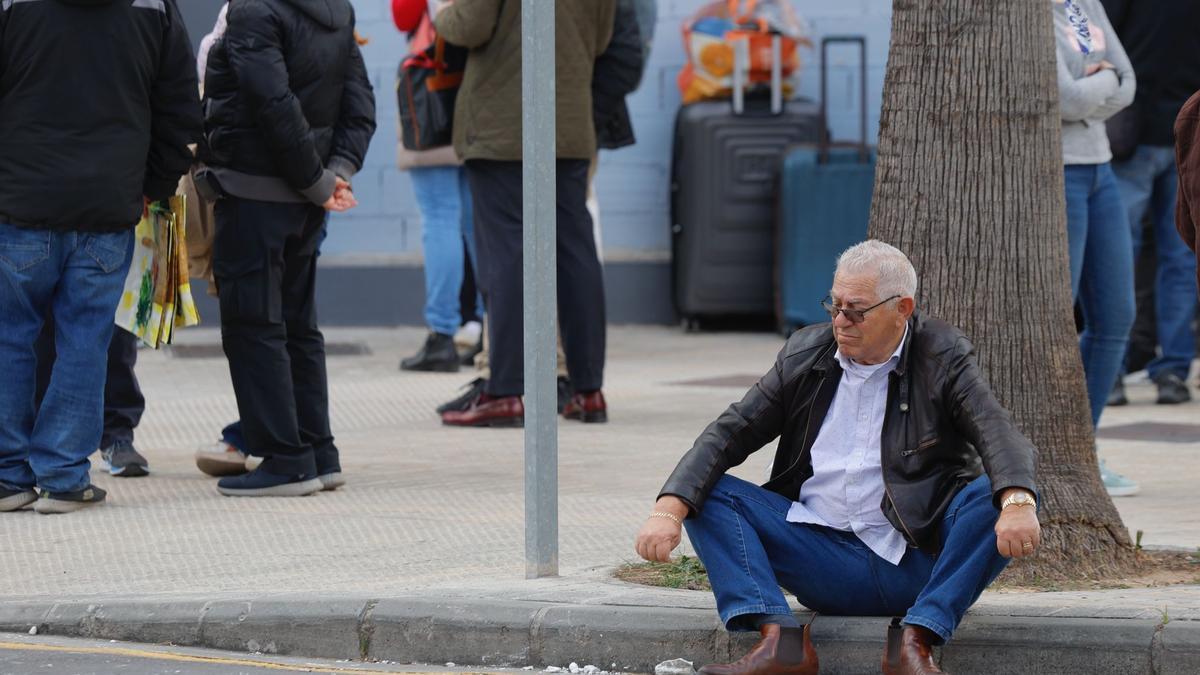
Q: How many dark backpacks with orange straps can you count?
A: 1